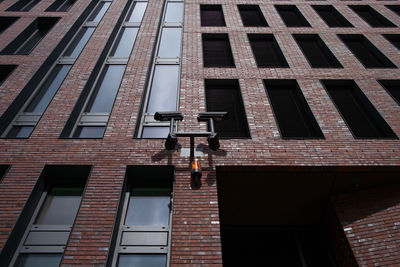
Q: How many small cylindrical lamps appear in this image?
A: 1